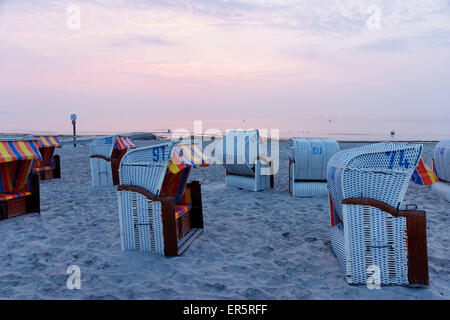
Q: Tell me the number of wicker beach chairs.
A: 8